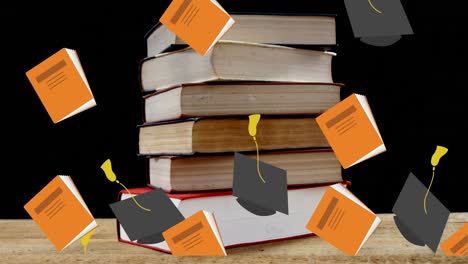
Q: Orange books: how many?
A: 7